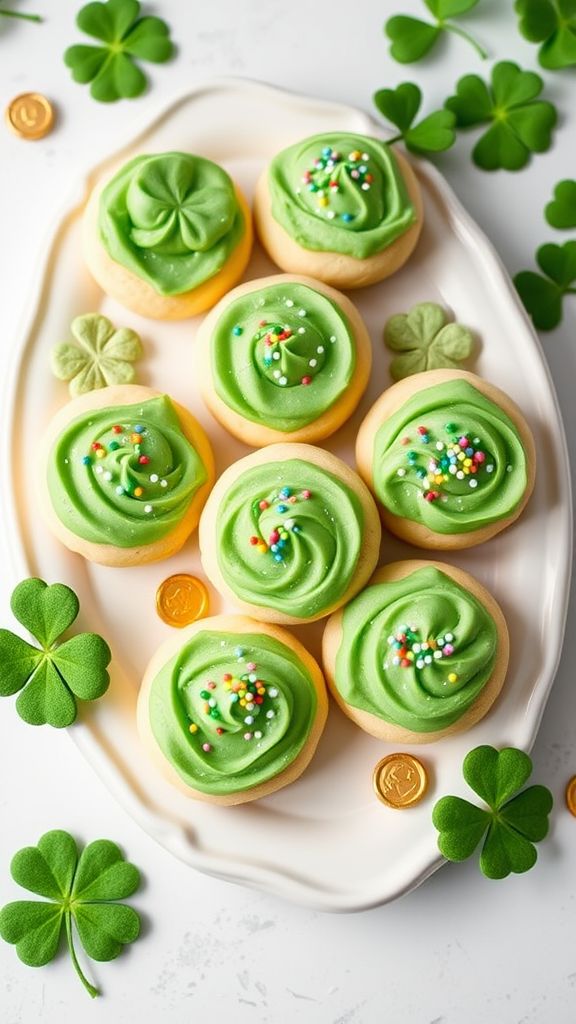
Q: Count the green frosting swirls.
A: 8